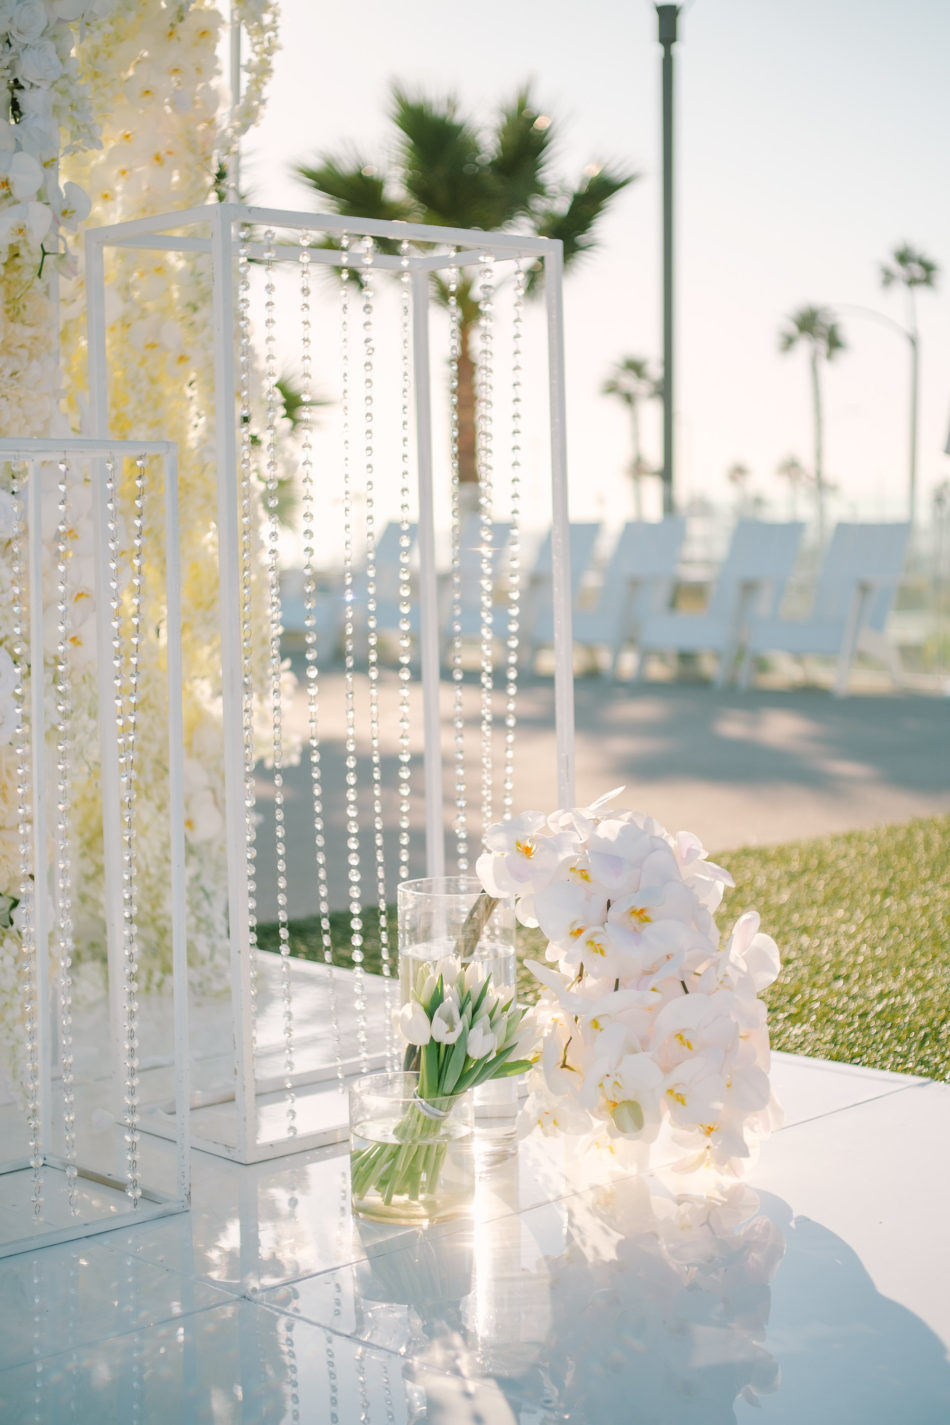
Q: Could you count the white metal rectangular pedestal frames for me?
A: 2